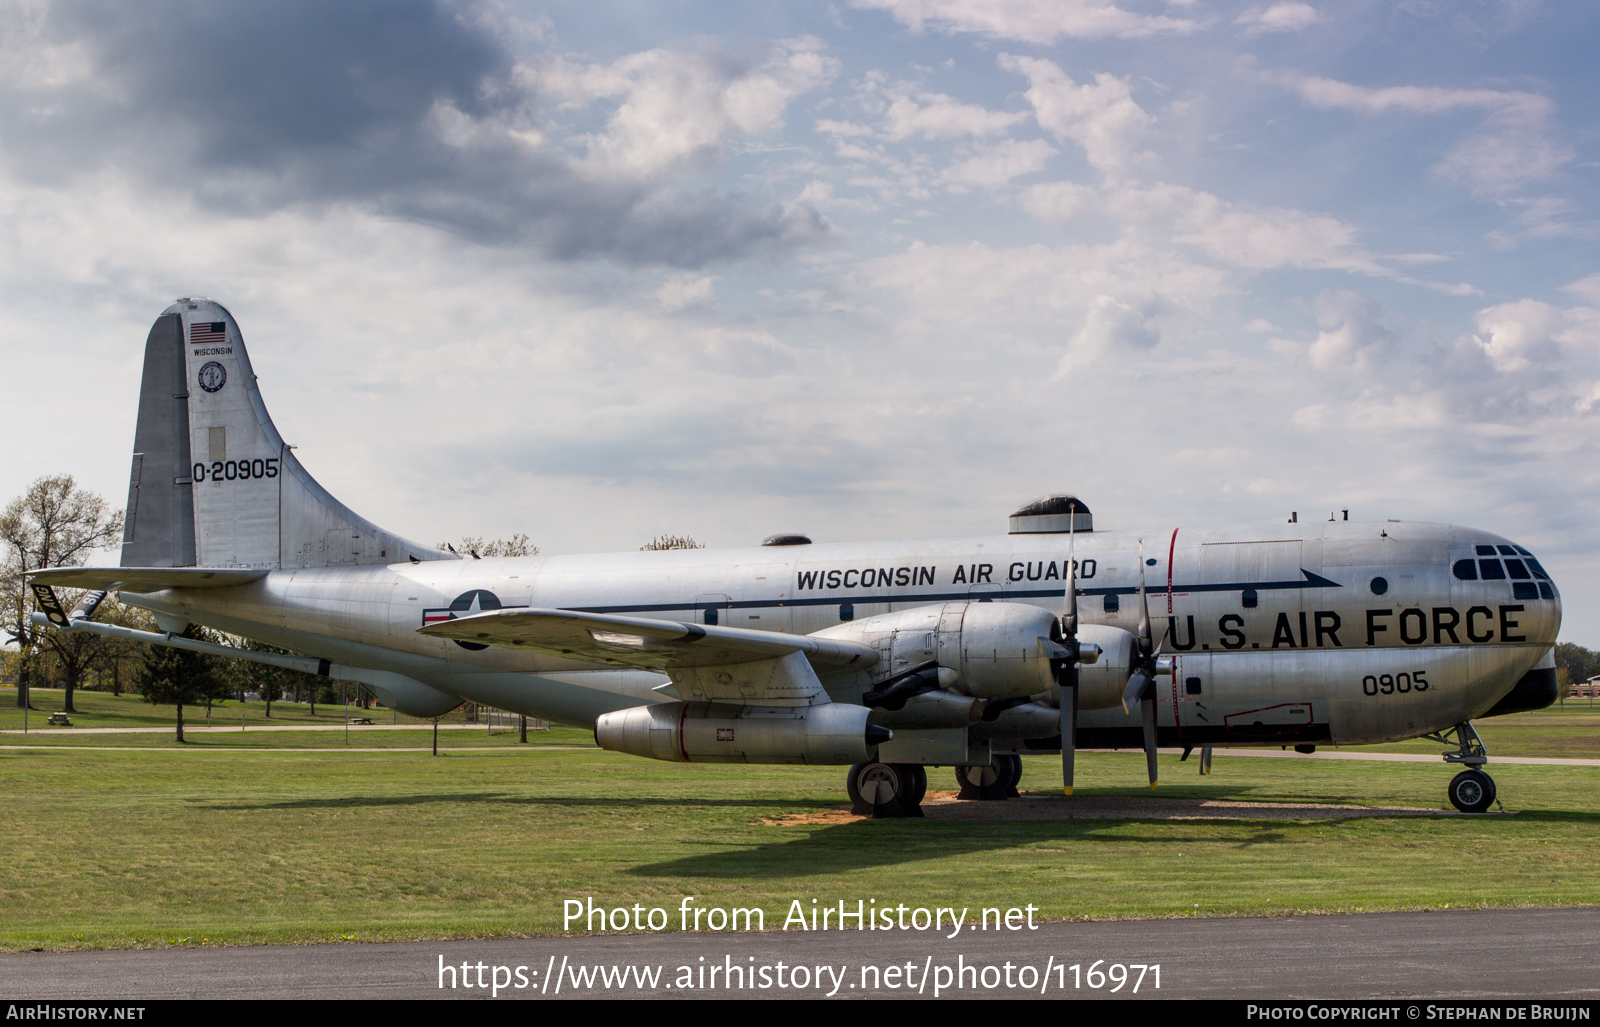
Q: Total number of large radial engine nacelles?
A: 2